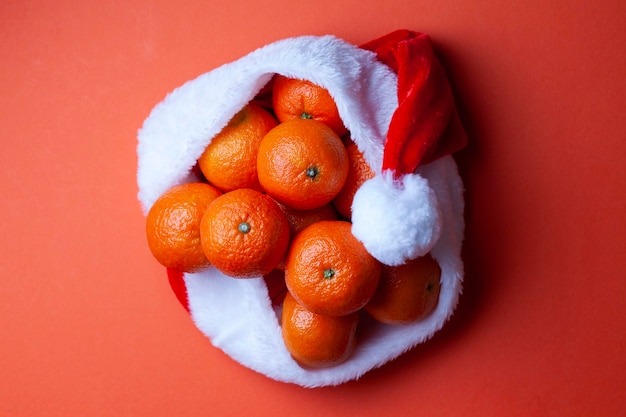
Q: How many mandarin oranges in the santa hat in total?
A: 10